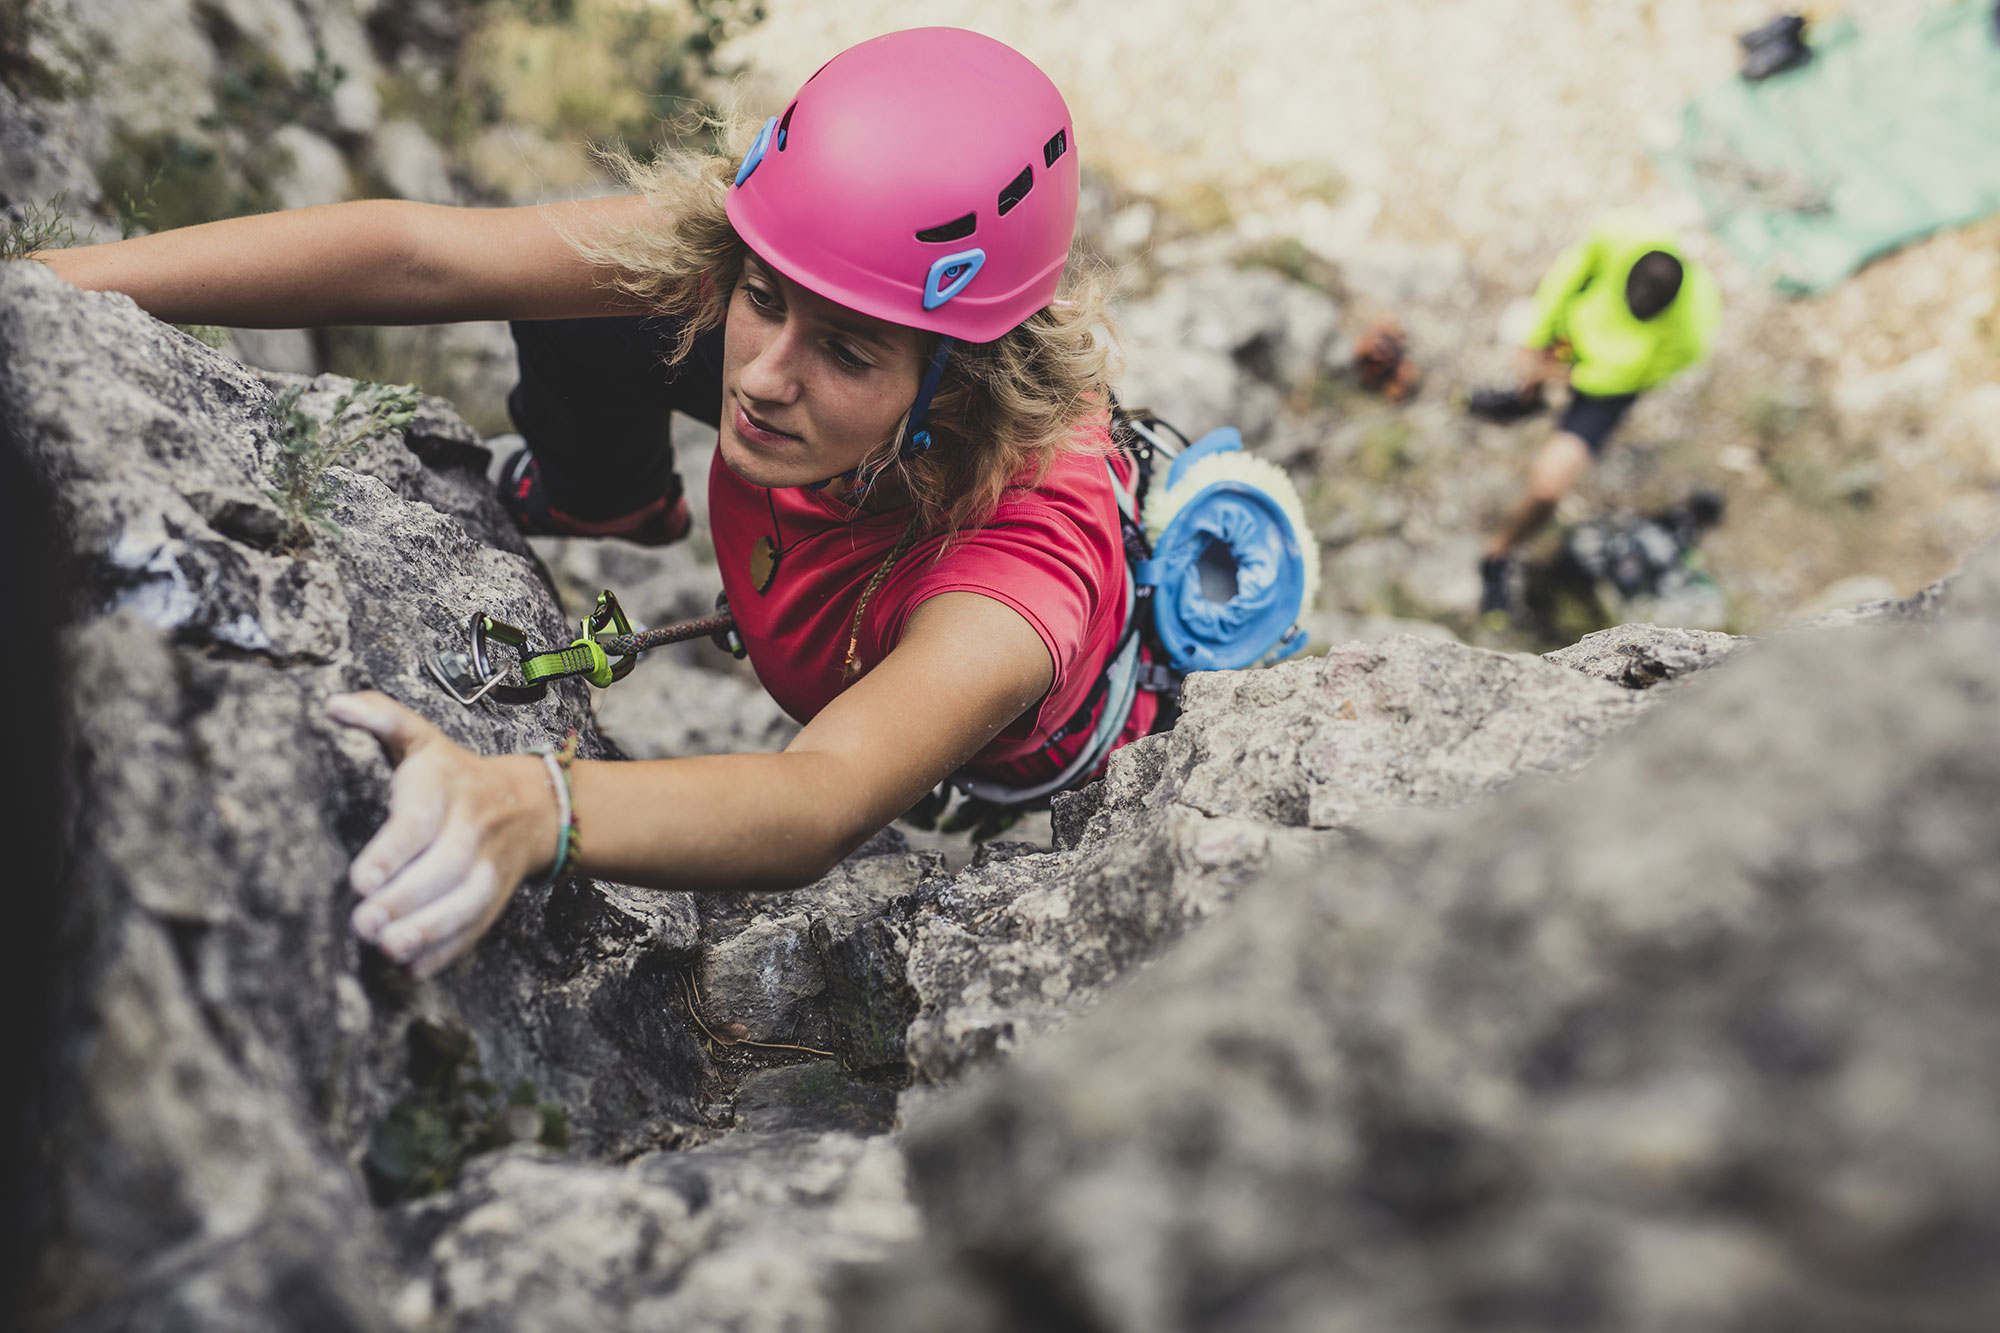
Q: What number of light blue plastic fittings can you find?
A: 2